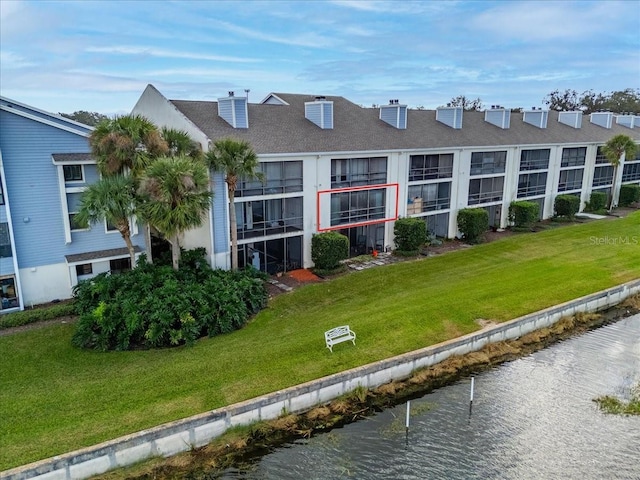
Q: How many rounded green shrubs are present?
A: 7